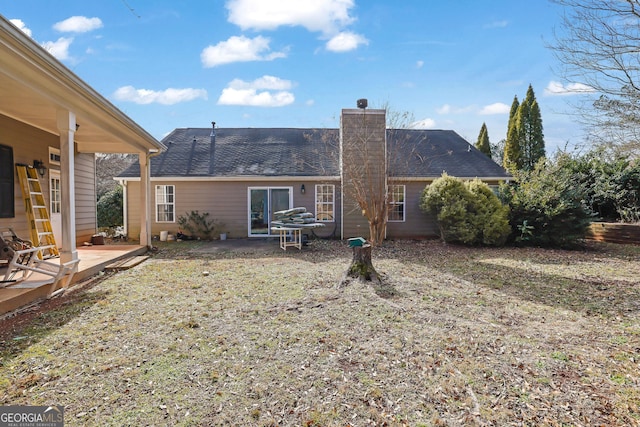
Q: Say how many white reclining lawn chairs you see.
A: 1